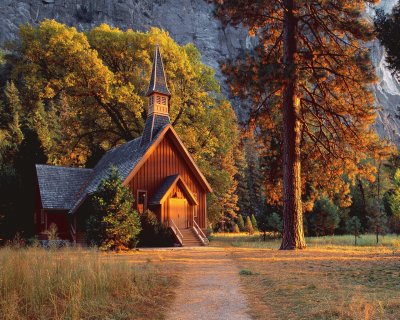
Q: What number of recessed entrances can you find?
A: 1